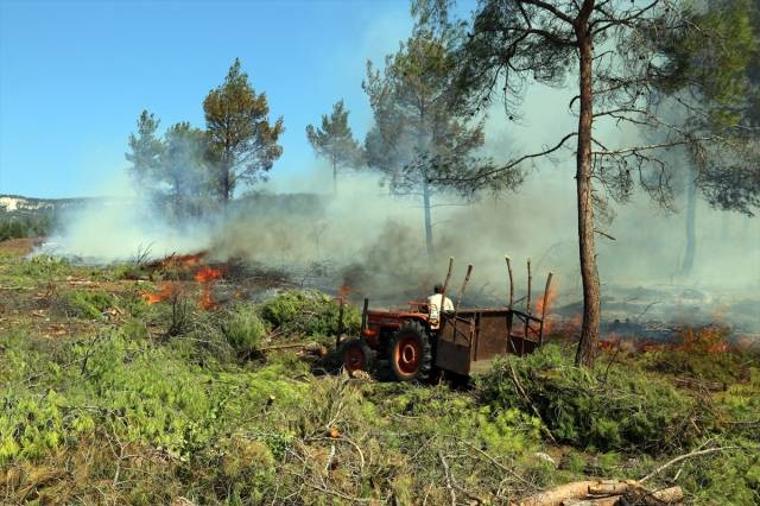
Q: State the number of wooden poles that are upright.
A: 5